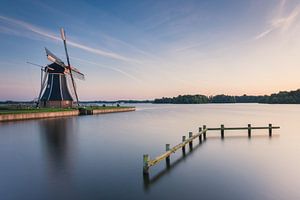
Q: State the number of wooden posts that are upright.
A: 9